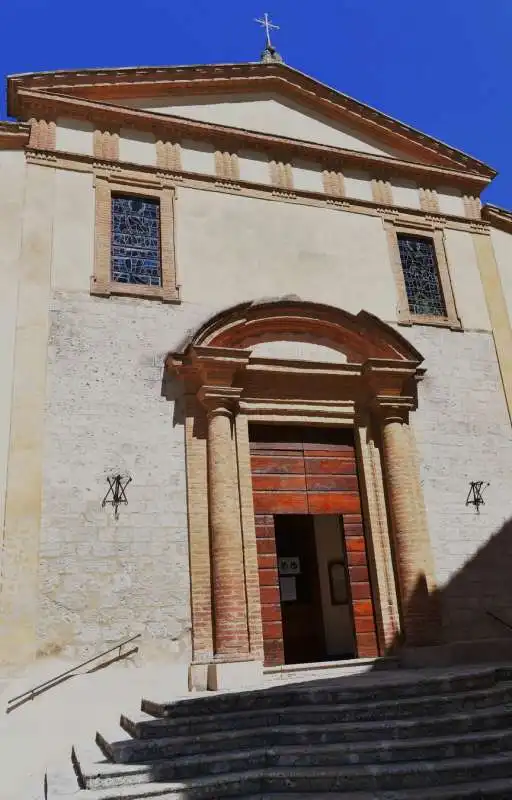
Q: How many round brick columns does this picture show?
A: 2